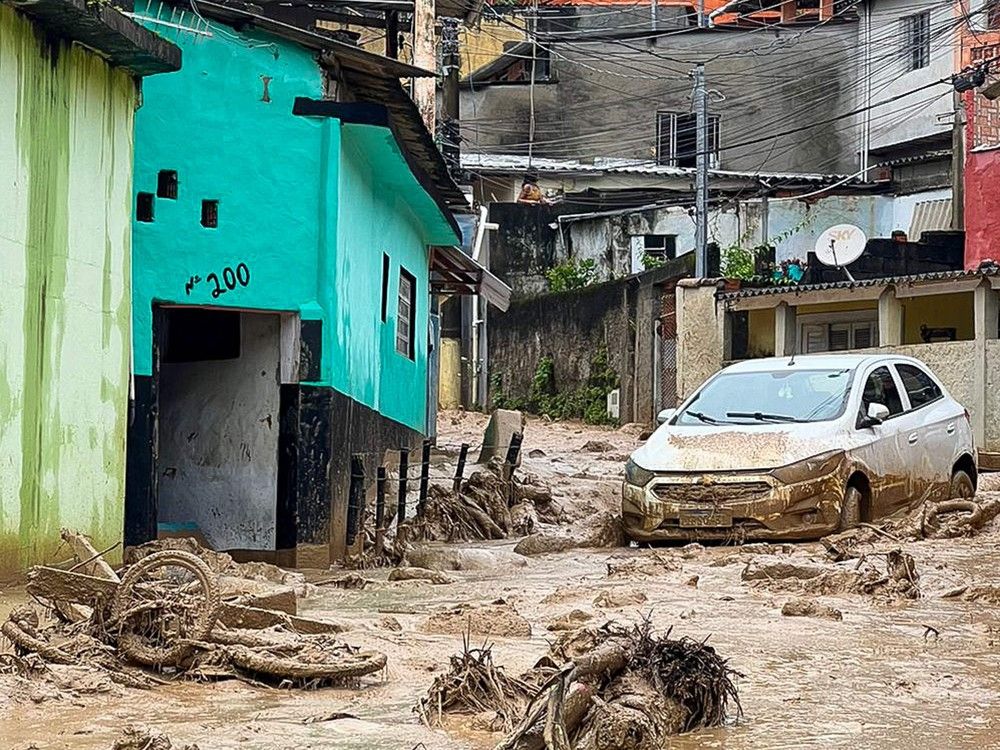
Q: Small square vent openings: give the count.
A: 3